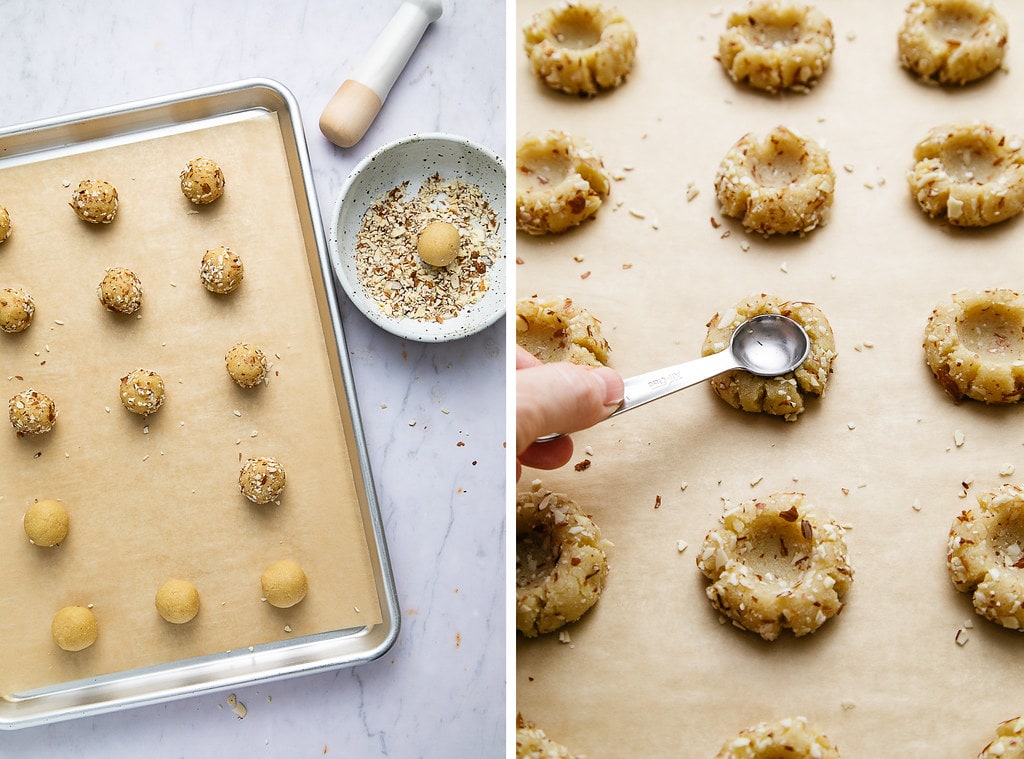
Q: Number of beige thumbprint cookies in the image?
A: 15